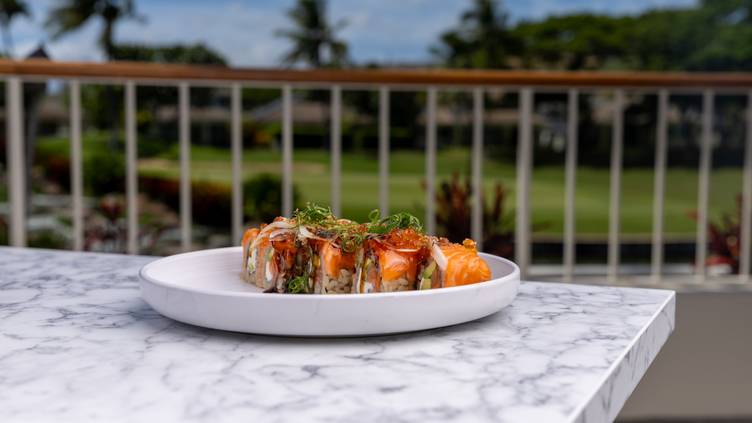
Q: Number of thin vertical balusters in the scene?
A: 14